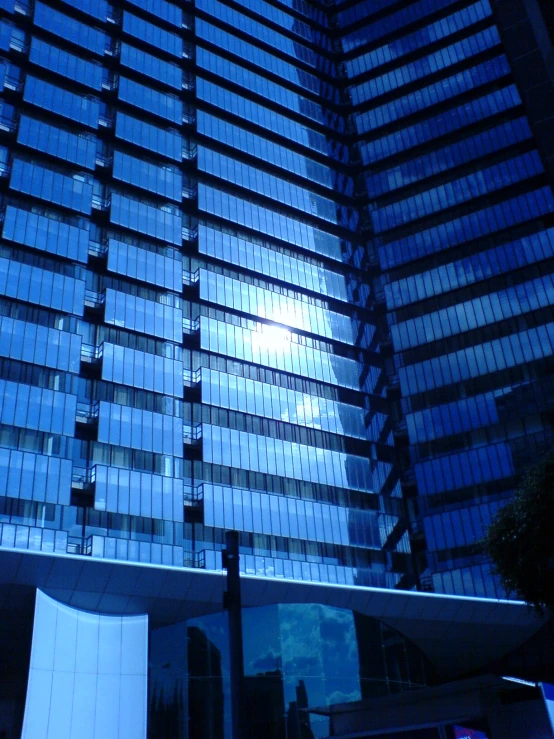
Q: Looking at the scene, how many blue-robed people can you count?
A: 0